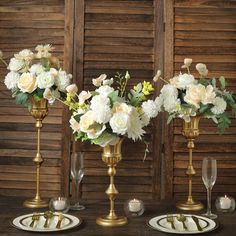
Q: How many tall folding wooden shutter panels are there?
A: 3